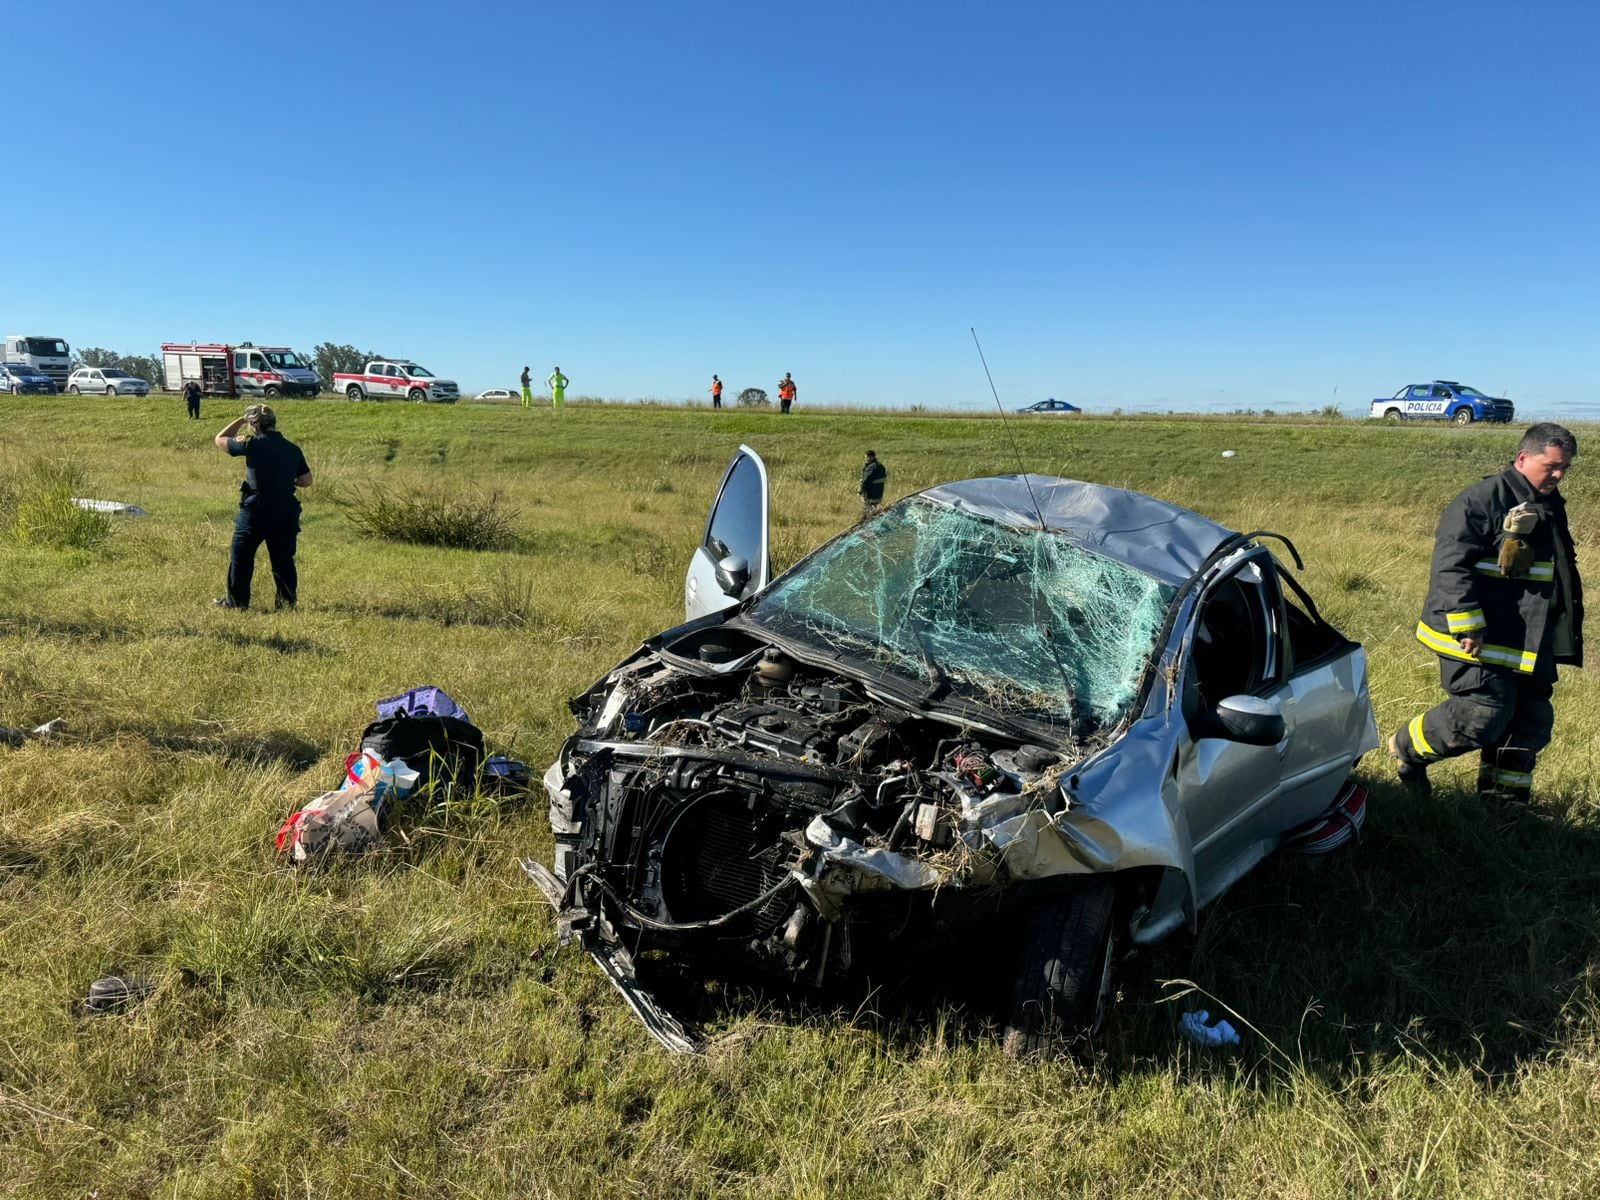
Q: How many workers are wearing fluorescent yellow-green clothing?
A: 2